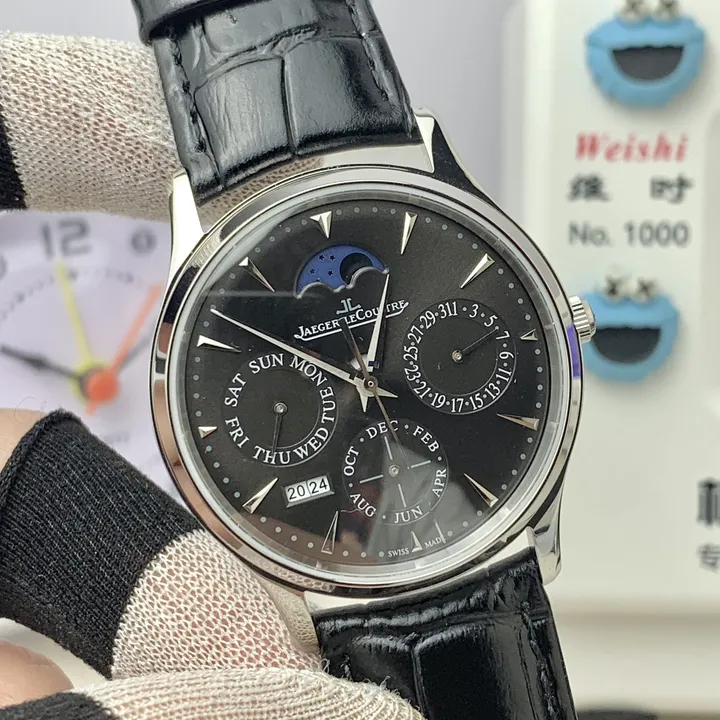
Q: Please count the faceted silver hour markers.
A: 12